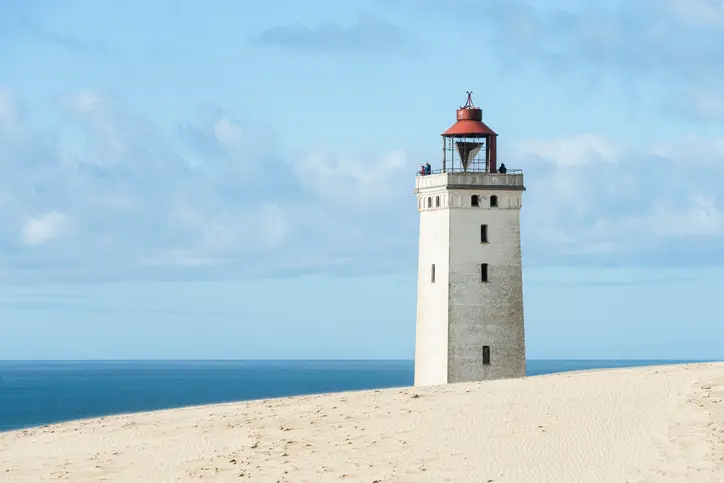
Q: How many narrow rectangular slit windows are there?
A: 4